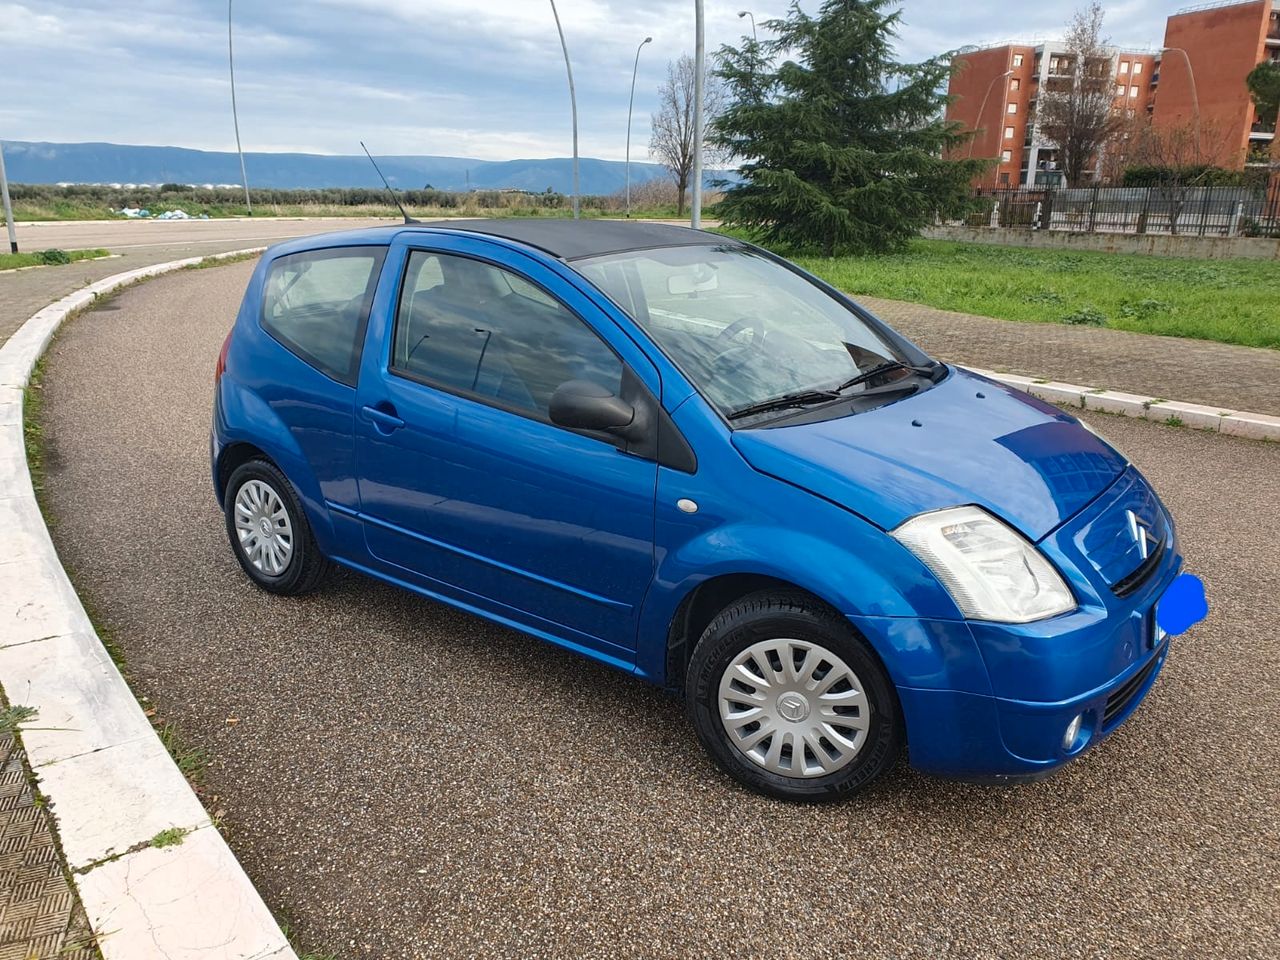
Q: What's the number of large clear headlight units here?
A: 1